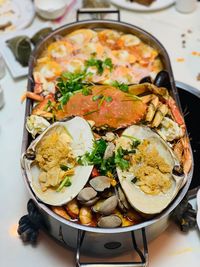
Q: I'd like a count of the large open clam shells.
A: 2